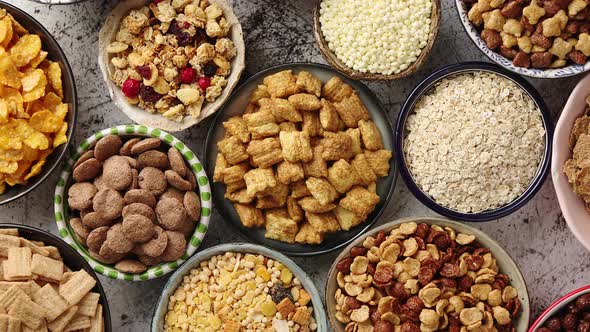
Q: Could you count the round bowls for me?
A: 12